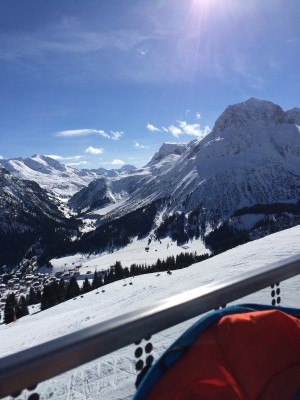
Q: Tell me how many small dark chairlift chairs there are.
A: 8